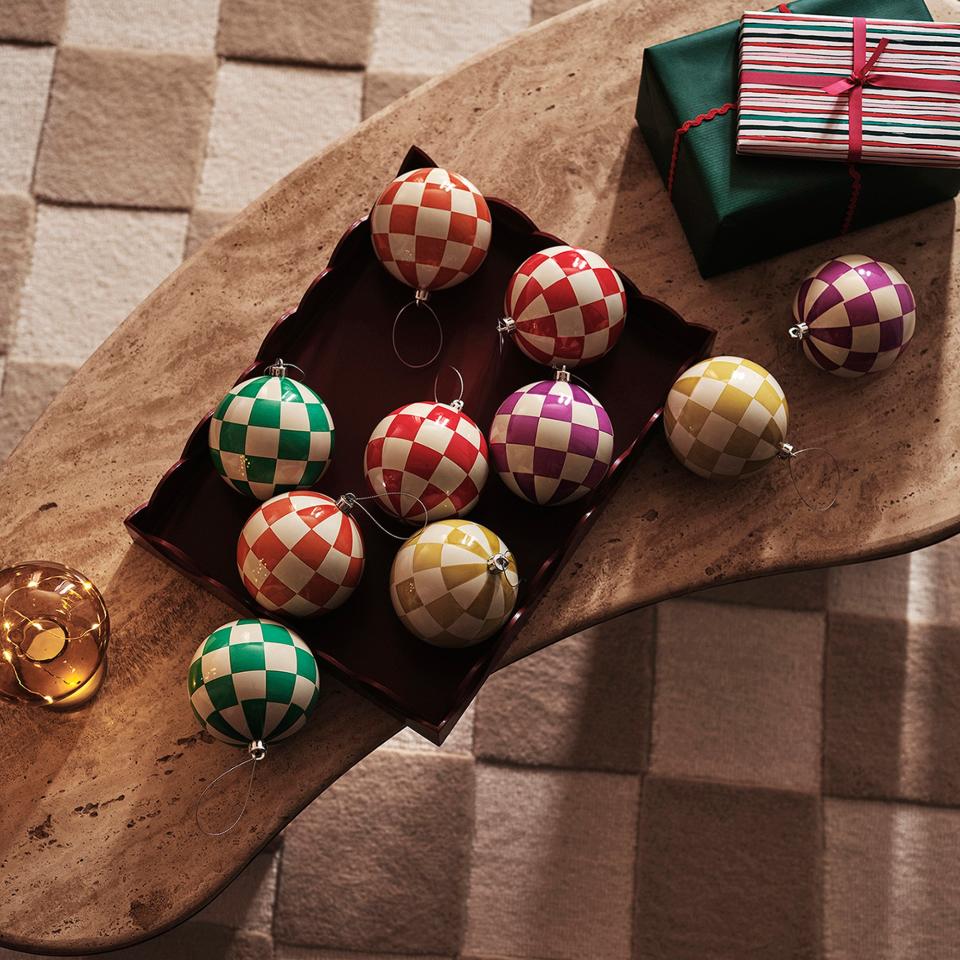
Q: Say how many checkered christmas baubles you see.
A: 10